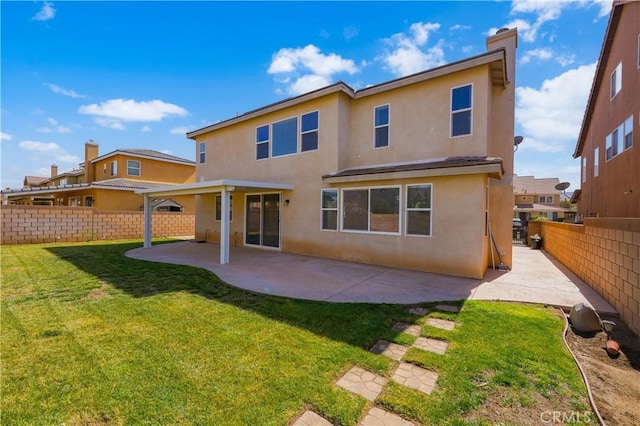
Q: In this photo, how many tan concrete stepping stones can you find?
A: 10